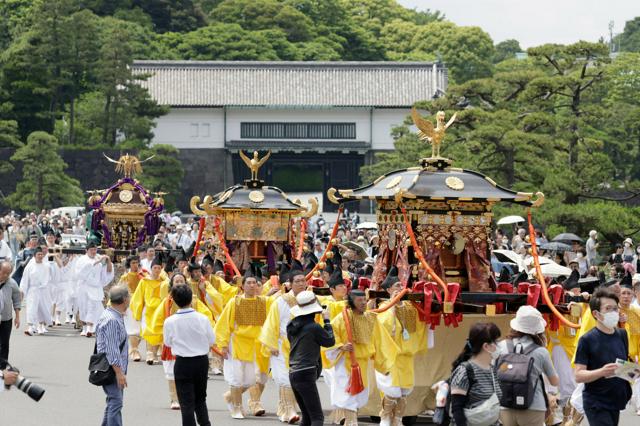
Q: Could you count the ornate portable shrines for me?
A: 3